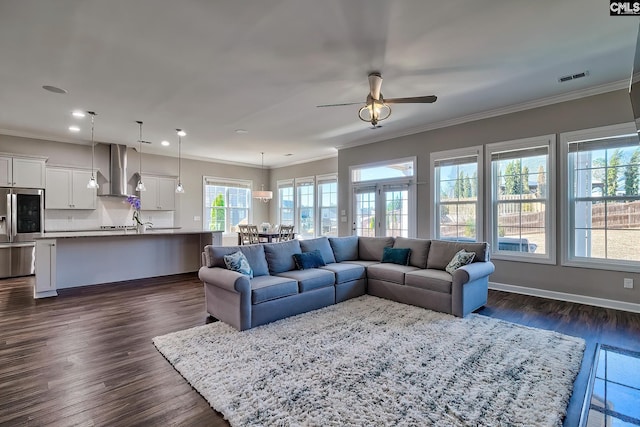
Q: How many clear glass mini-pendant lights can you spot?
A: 3